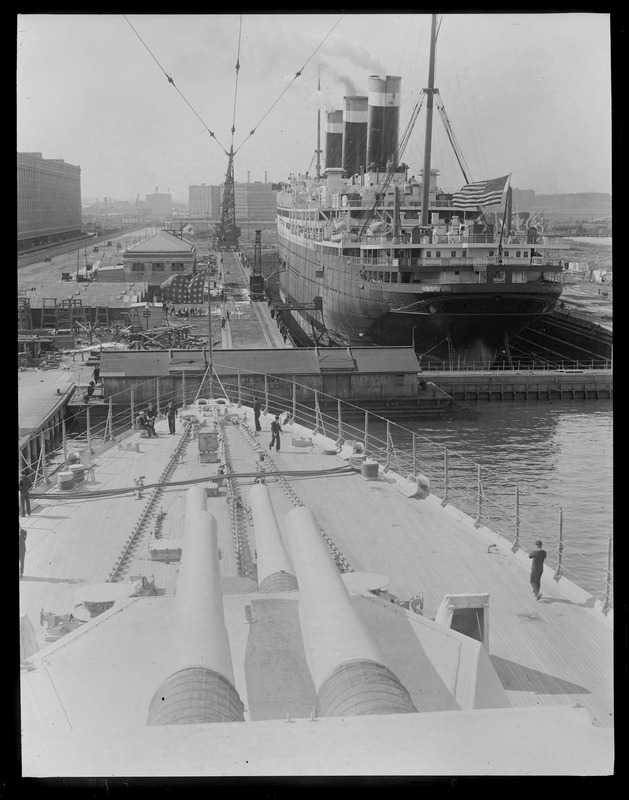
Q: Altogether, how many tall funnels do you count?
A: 3